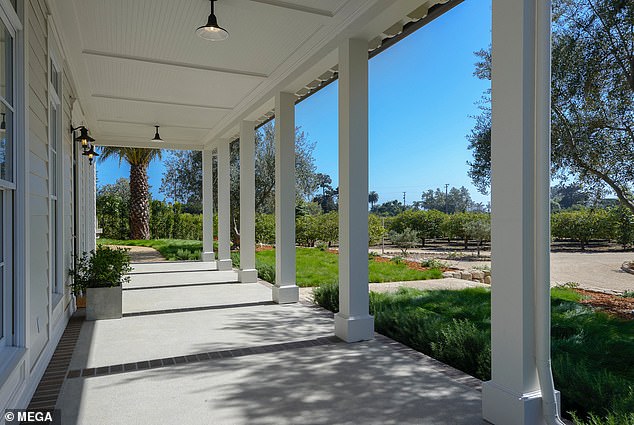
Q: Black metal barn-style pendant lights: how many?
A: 2